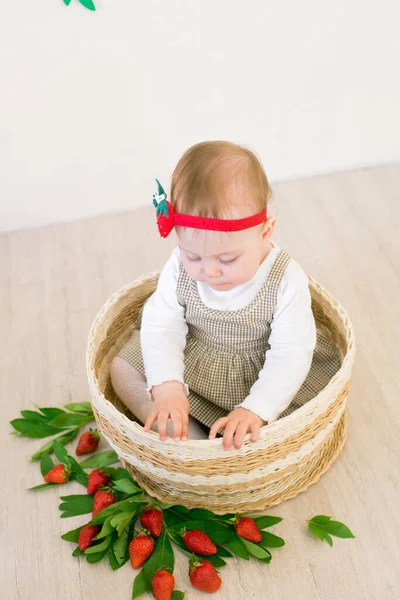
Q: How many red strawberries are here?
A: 11